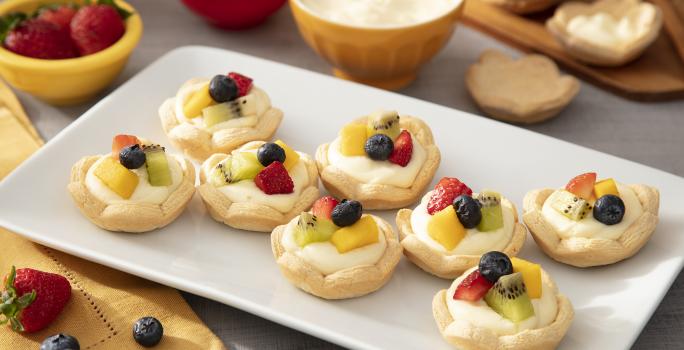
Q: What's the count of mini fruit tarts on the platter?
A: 8